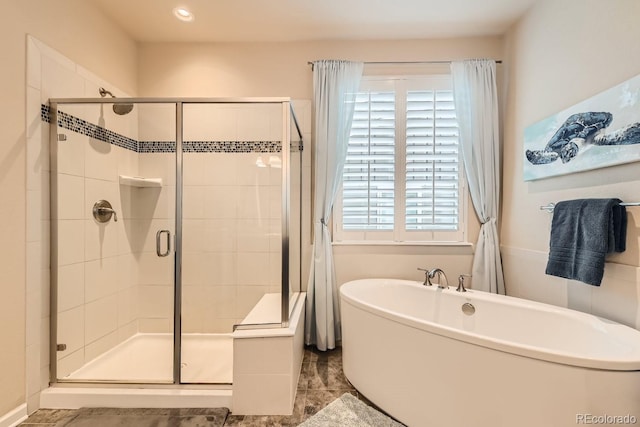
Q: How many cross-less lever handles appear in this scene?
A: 3